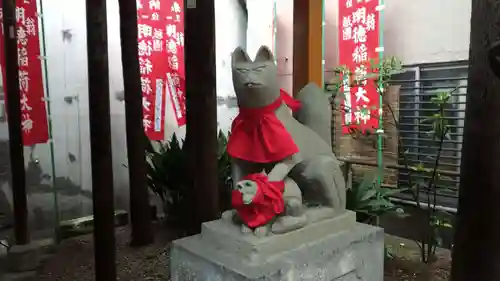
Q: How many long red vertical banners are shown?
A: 4